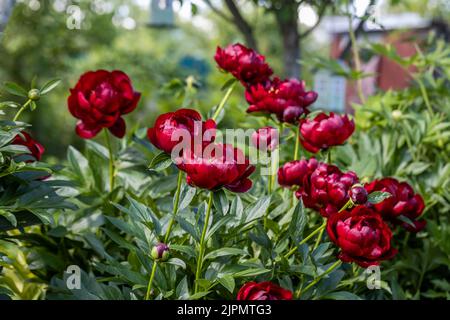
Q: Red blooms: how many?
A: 13